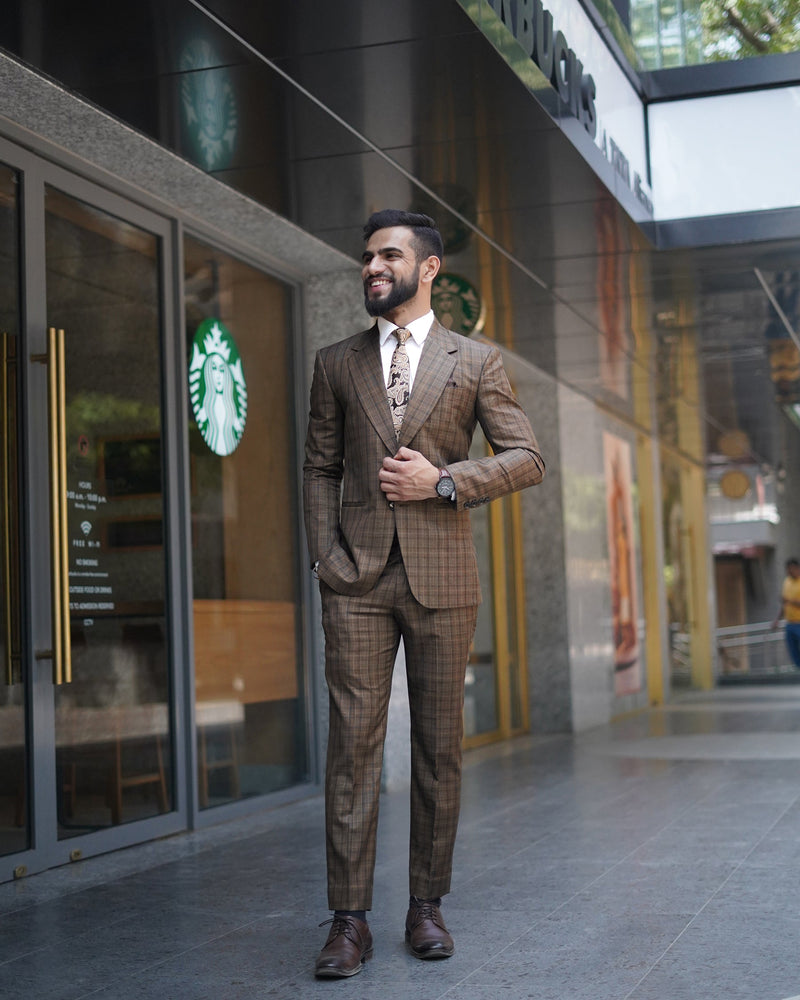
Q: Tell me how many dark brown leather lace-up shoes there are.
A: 2